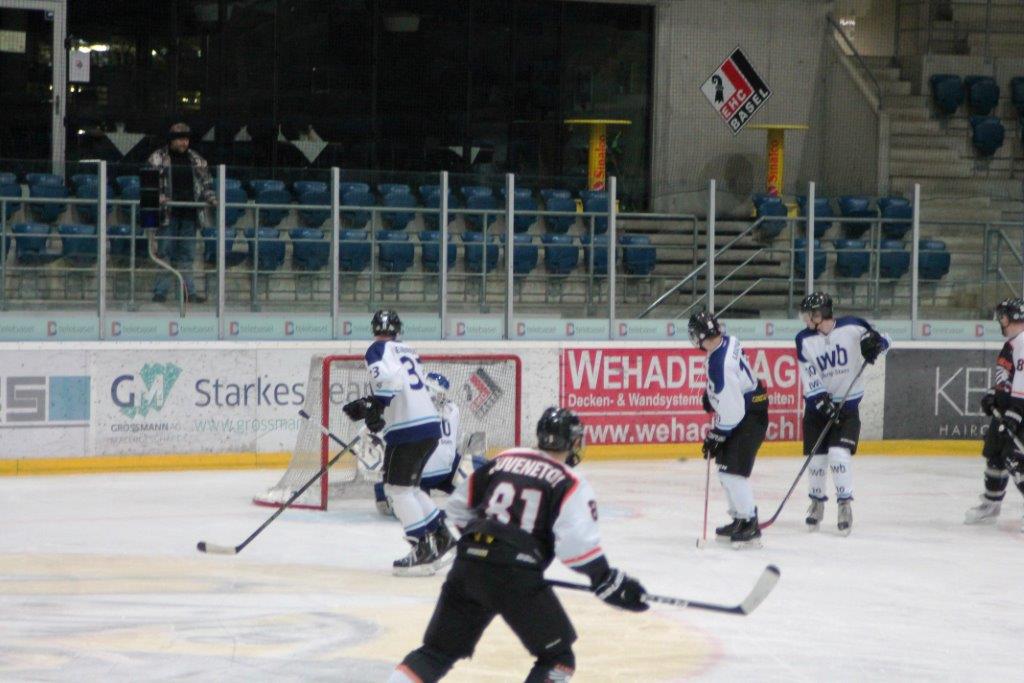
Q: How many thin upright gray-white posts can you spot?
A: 9